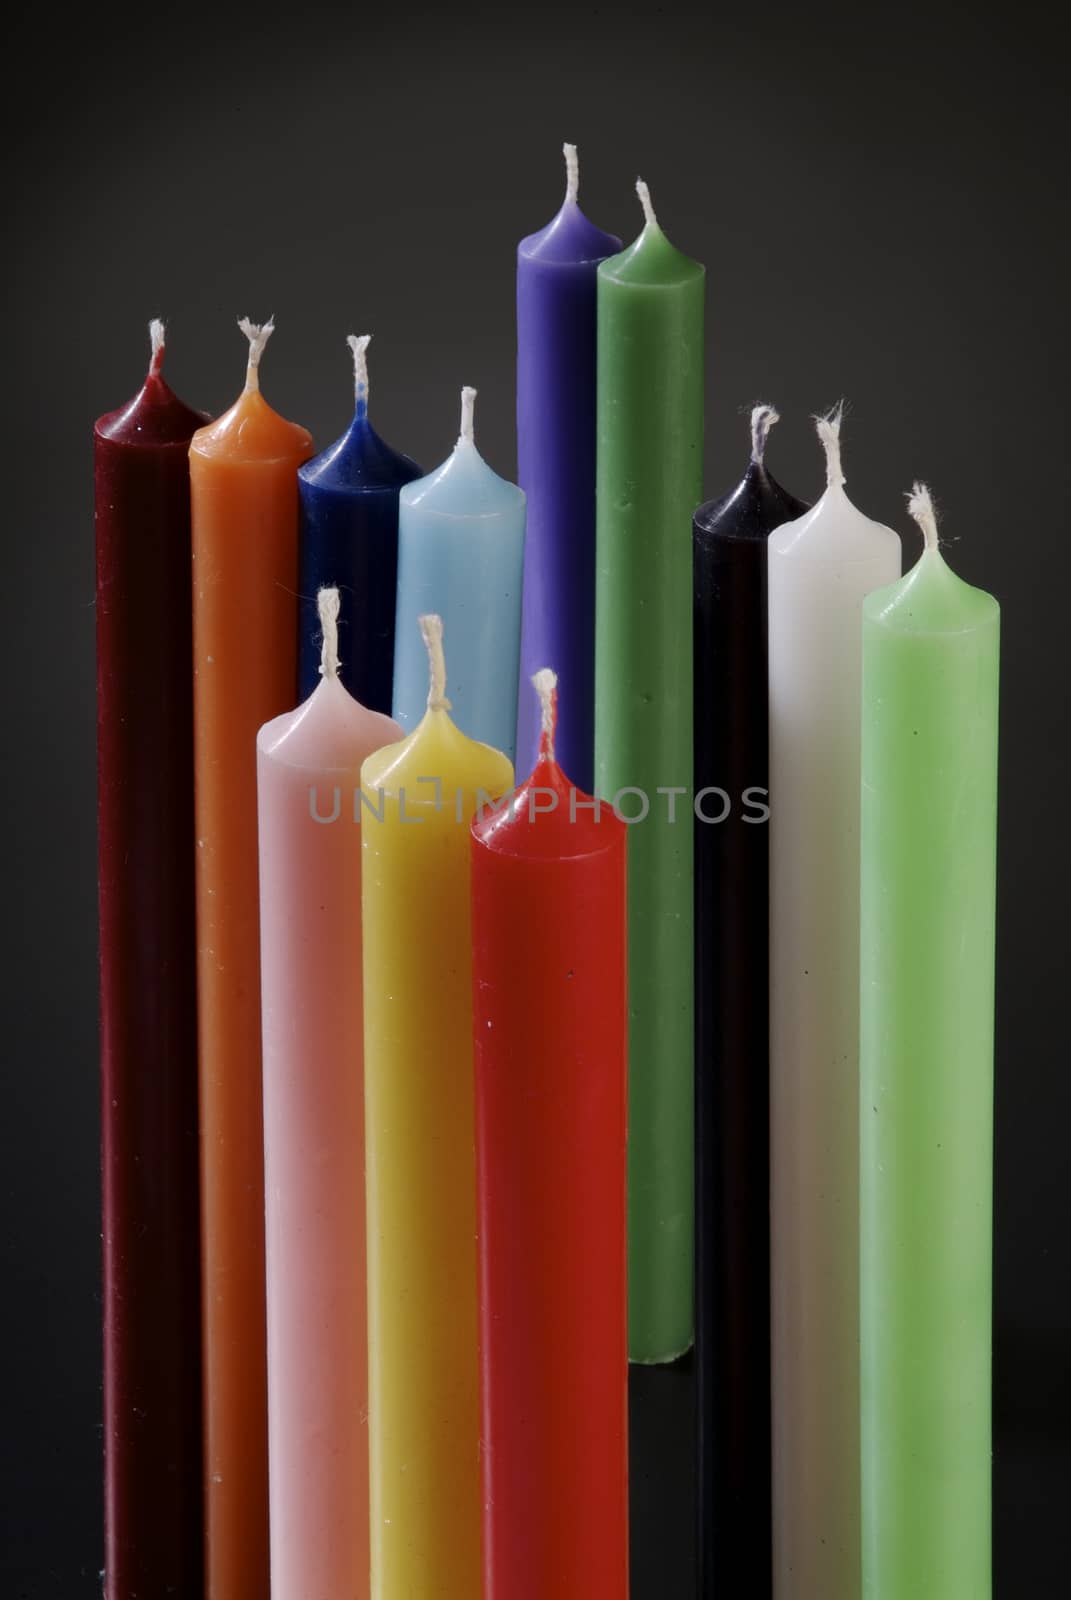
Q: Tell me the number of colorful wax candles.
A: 12